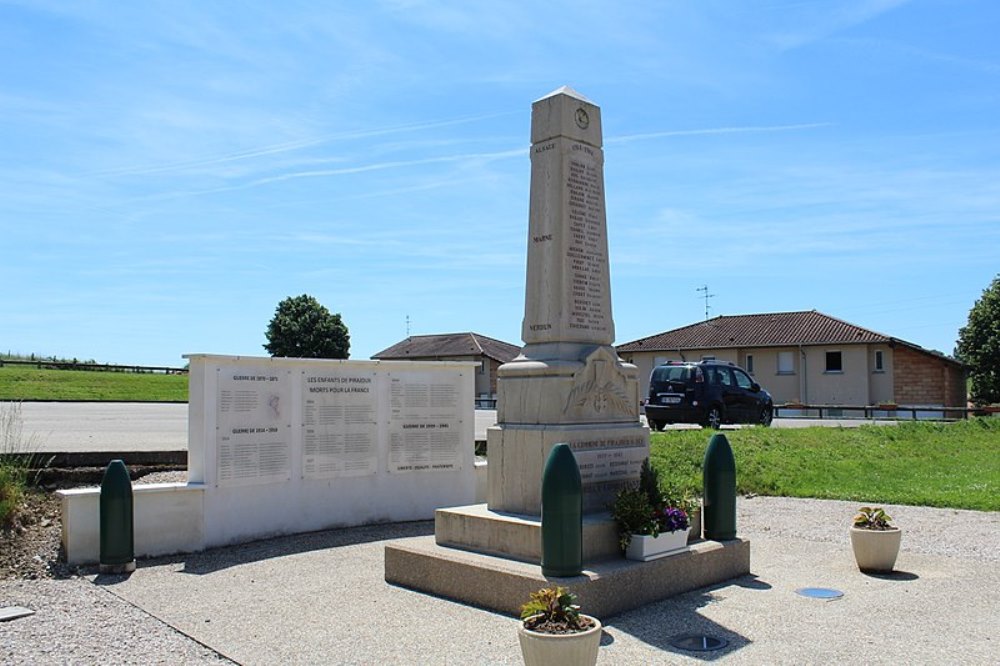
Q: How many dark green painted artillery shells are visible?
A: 3